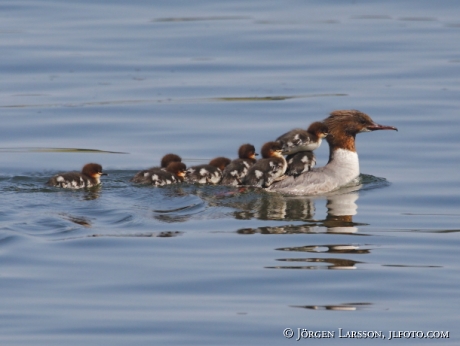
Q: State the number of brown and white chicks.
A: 8